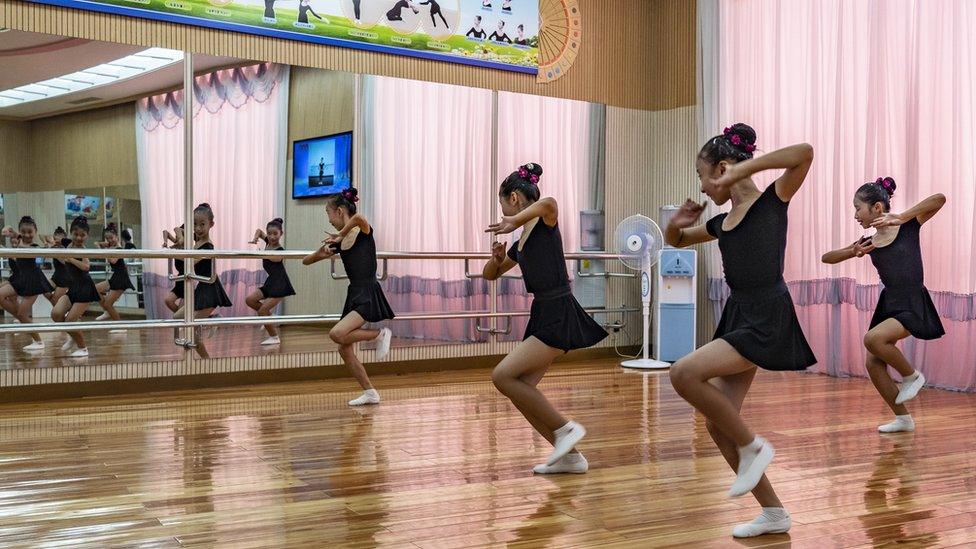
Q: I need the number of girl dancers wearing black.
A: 4